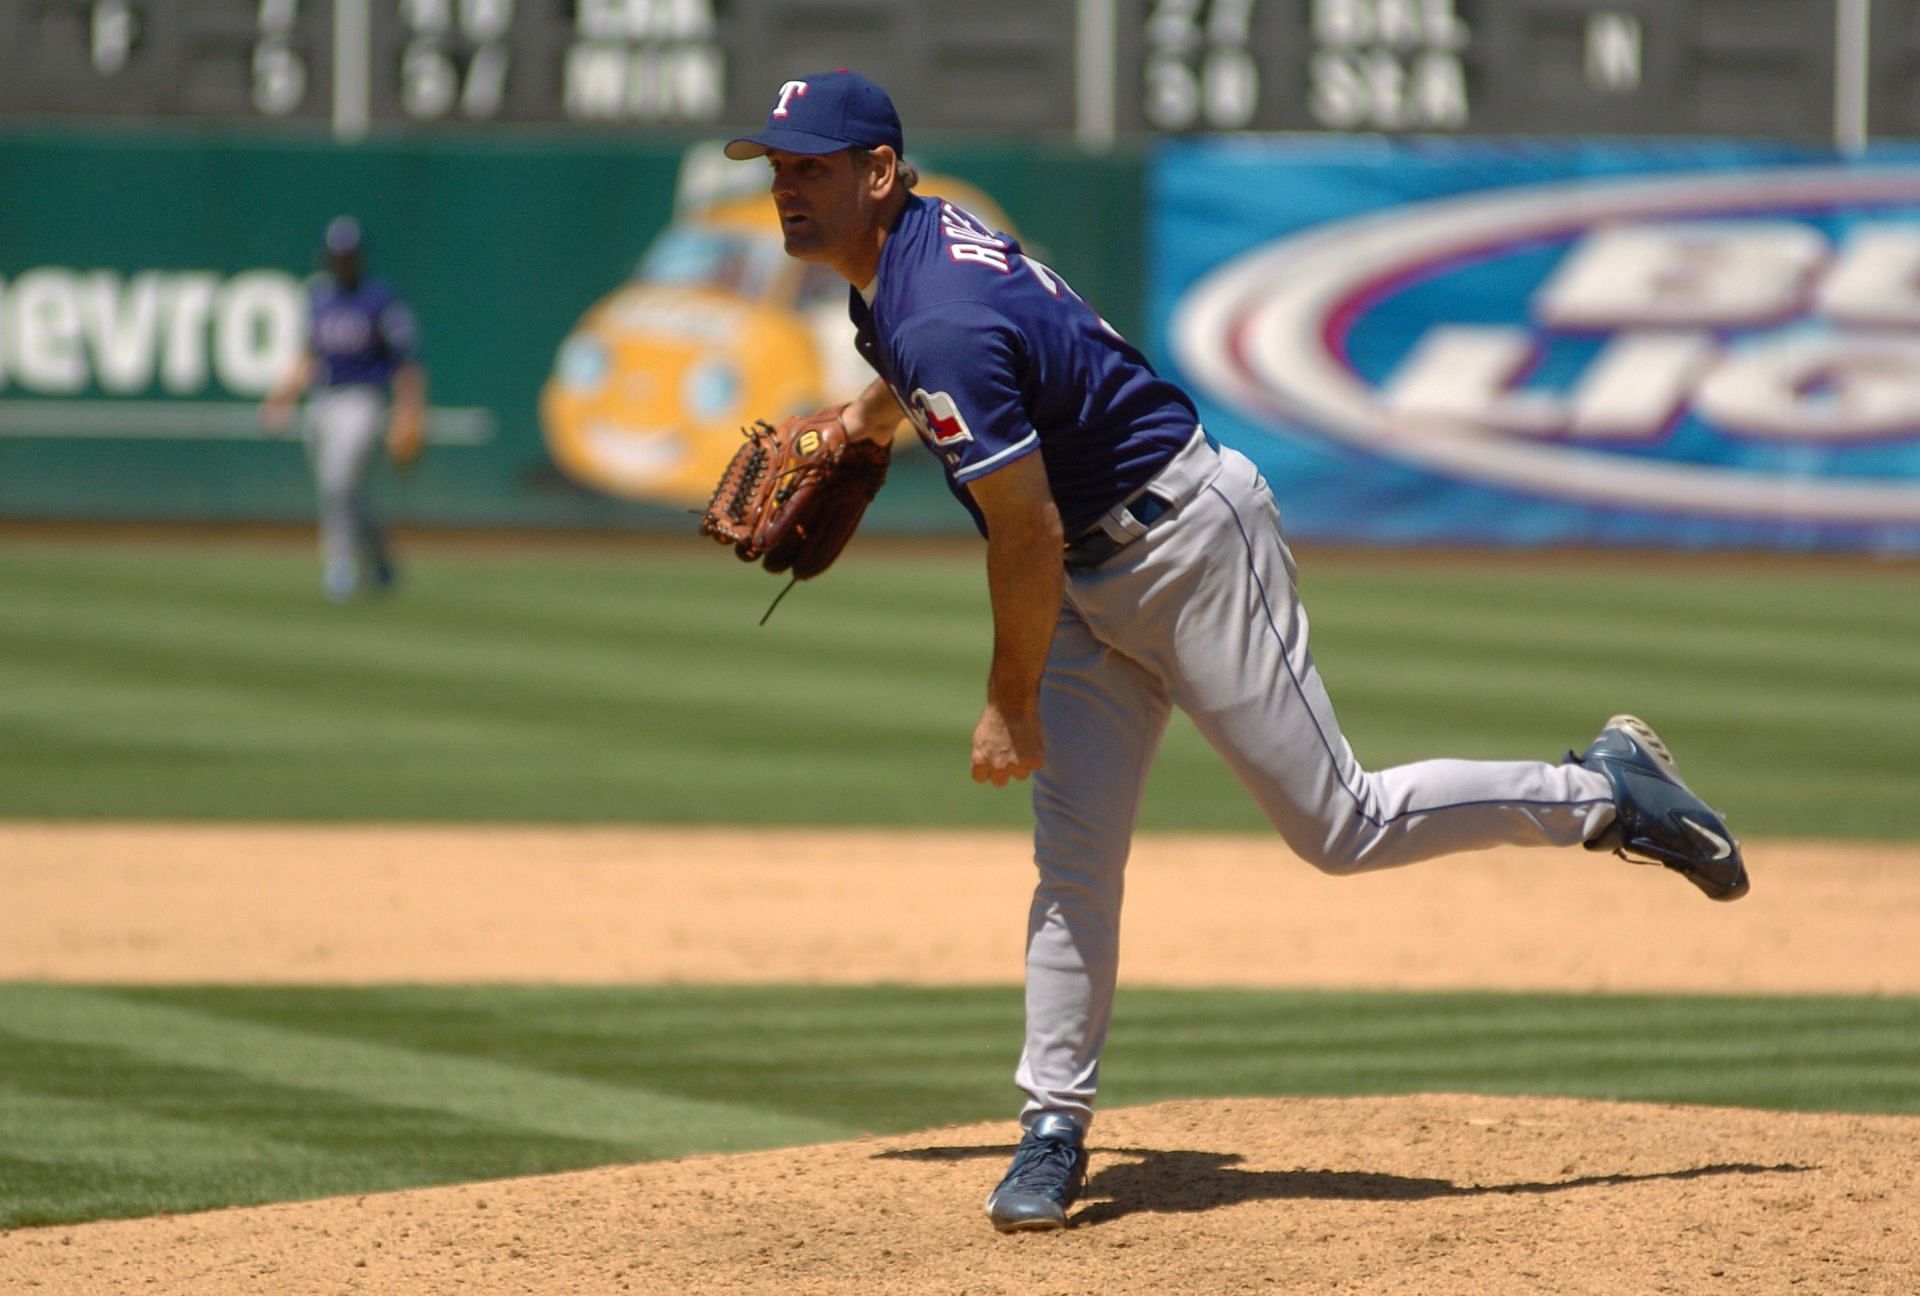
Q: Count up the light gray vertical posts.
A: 3